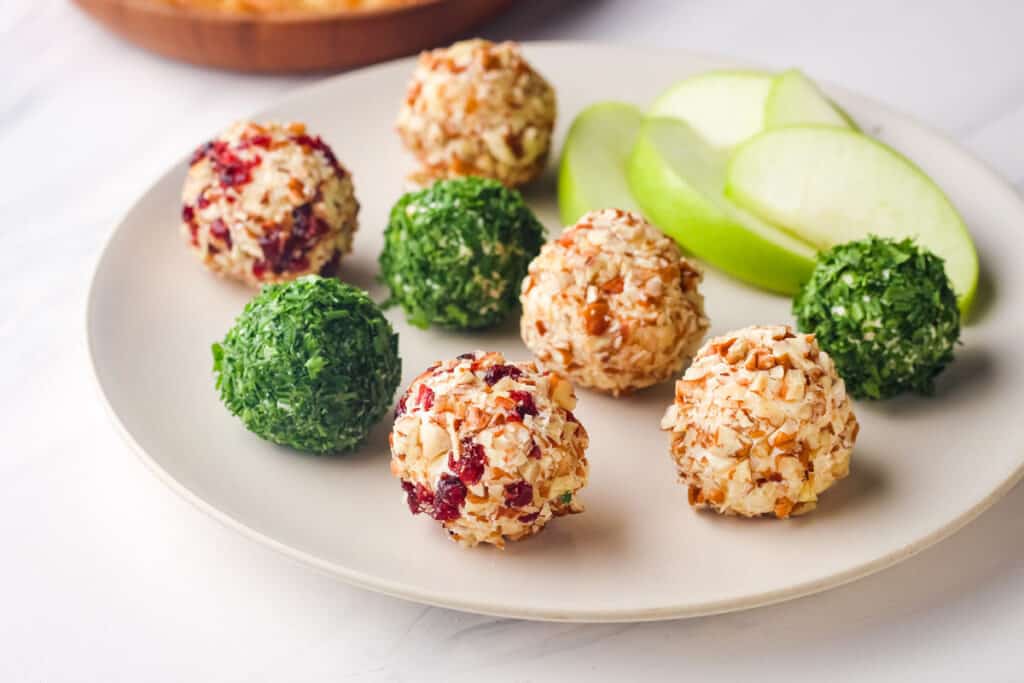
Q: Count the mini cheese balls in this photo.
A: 8